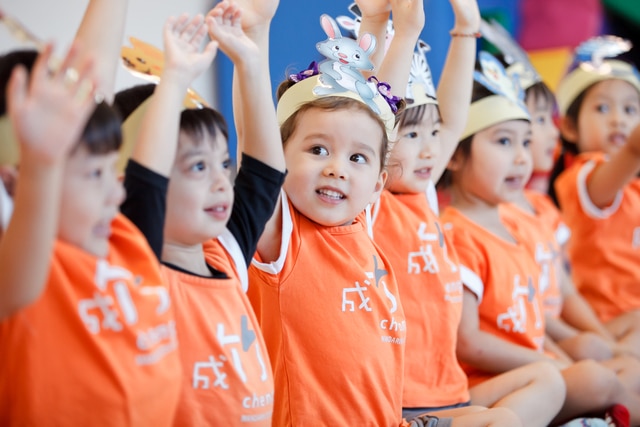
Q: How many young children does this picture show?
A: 7